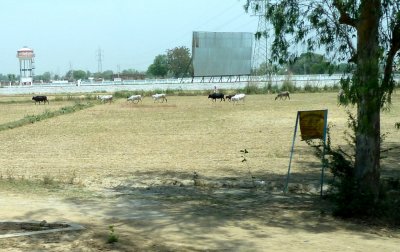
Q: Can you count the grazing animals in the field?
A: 8